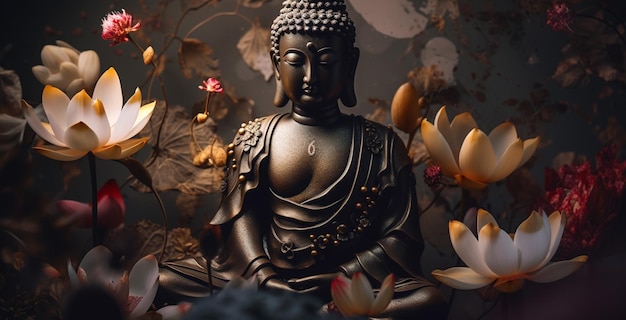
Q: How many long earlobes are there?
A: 2